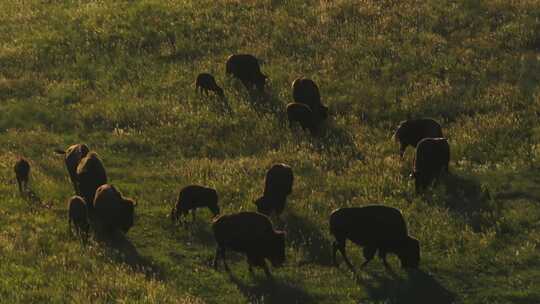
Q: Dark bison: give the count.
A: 15